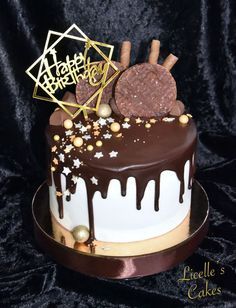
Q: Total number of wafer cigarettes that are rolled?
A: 3